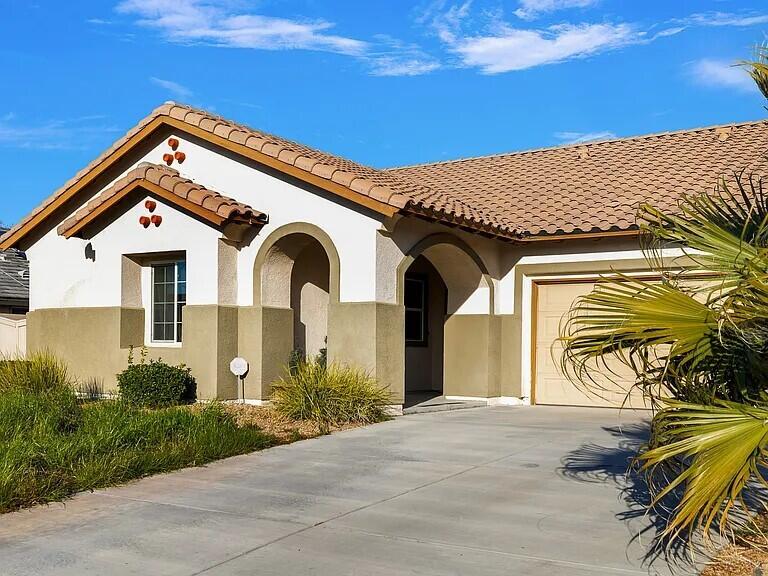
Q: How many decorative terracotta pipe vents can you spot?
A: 6